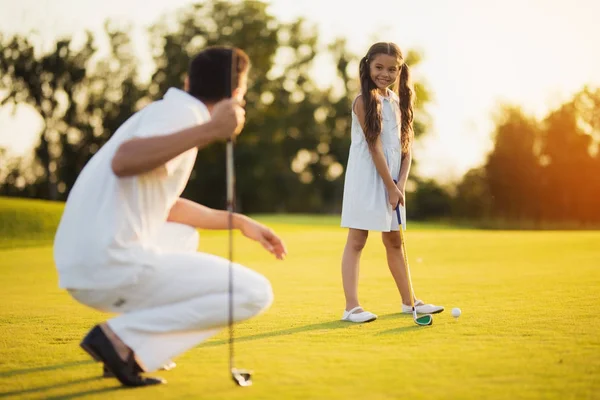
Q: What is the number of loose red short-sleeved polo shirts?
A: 0